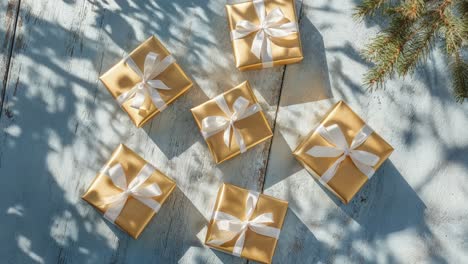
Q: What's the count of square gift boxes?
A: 6